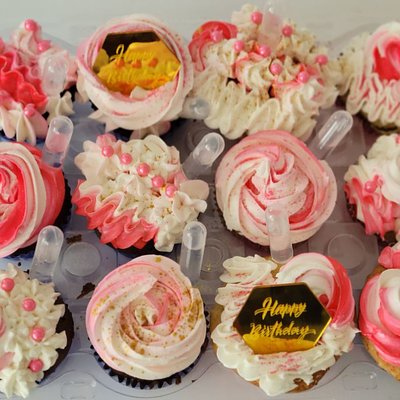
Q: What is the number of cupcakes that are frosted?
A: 12